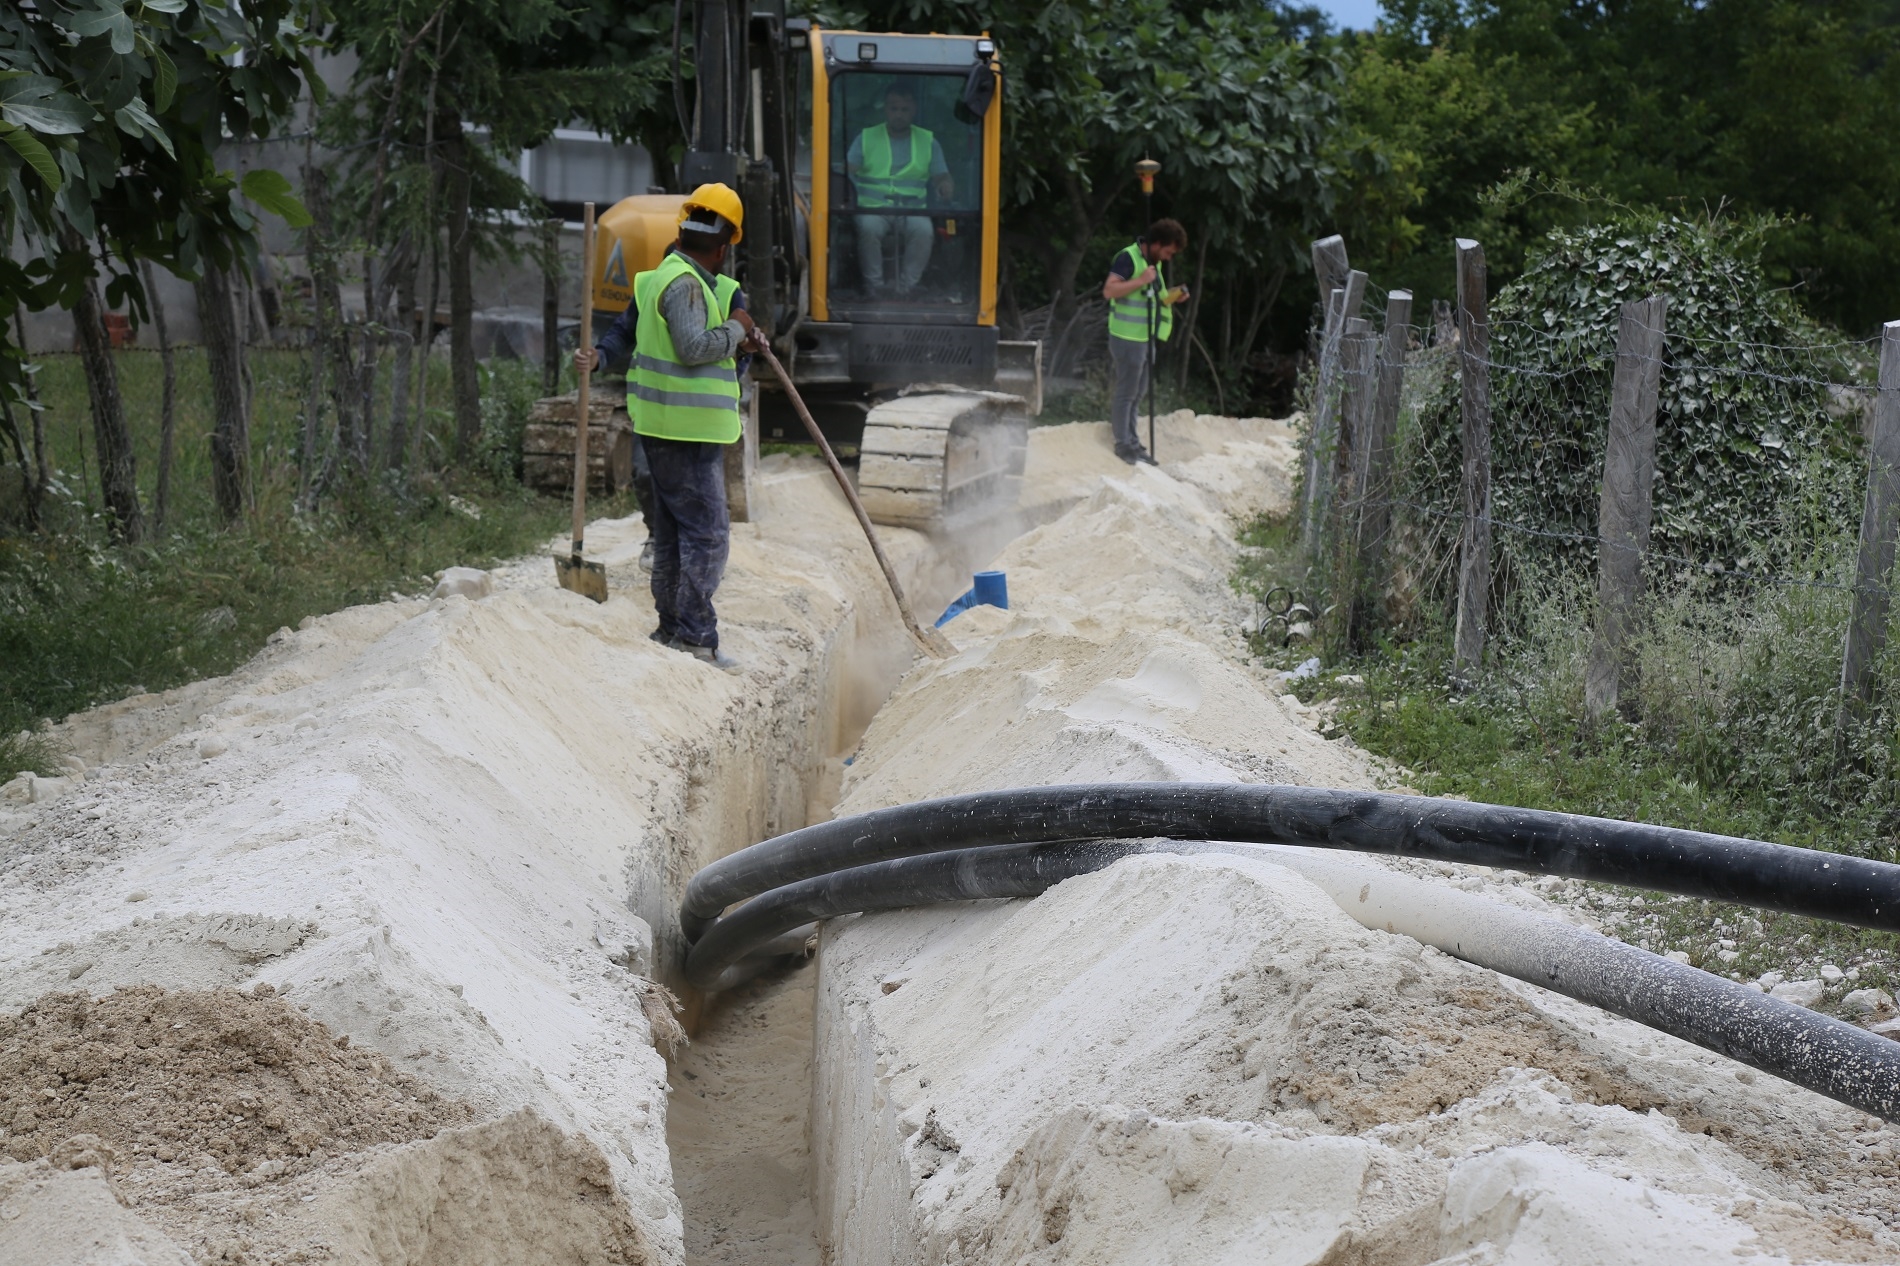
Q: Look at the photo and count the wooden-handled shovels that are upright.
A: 1